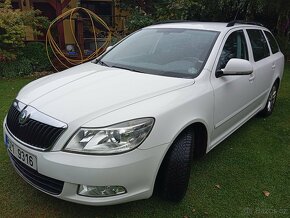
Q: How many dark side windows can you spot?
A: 3